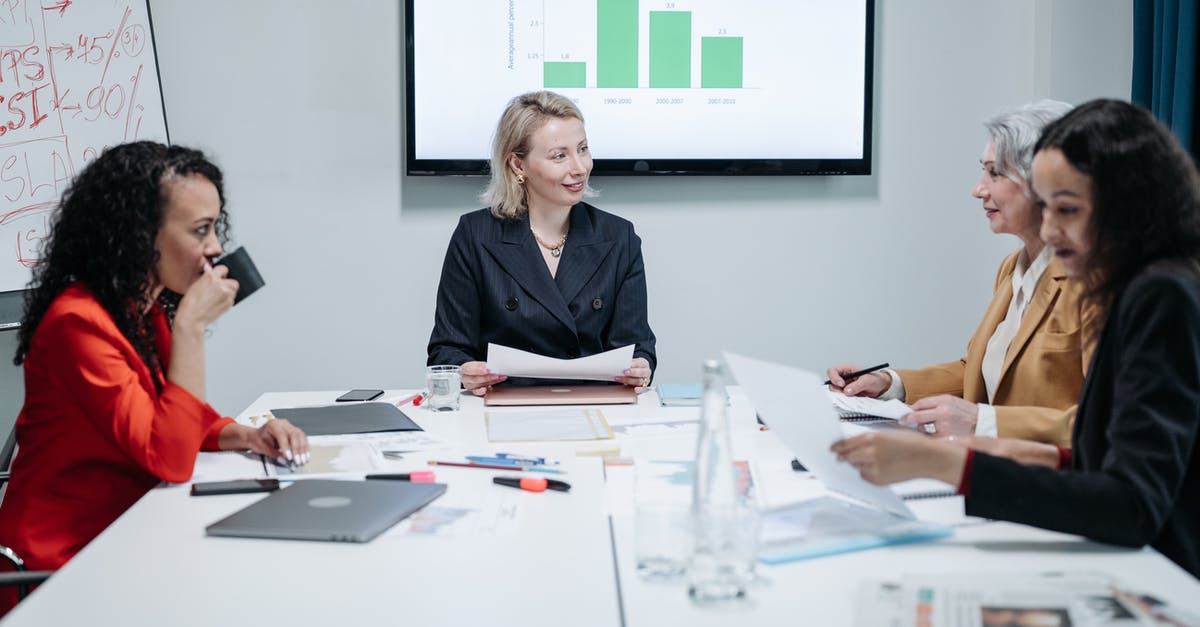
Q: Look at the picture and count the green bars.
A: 4